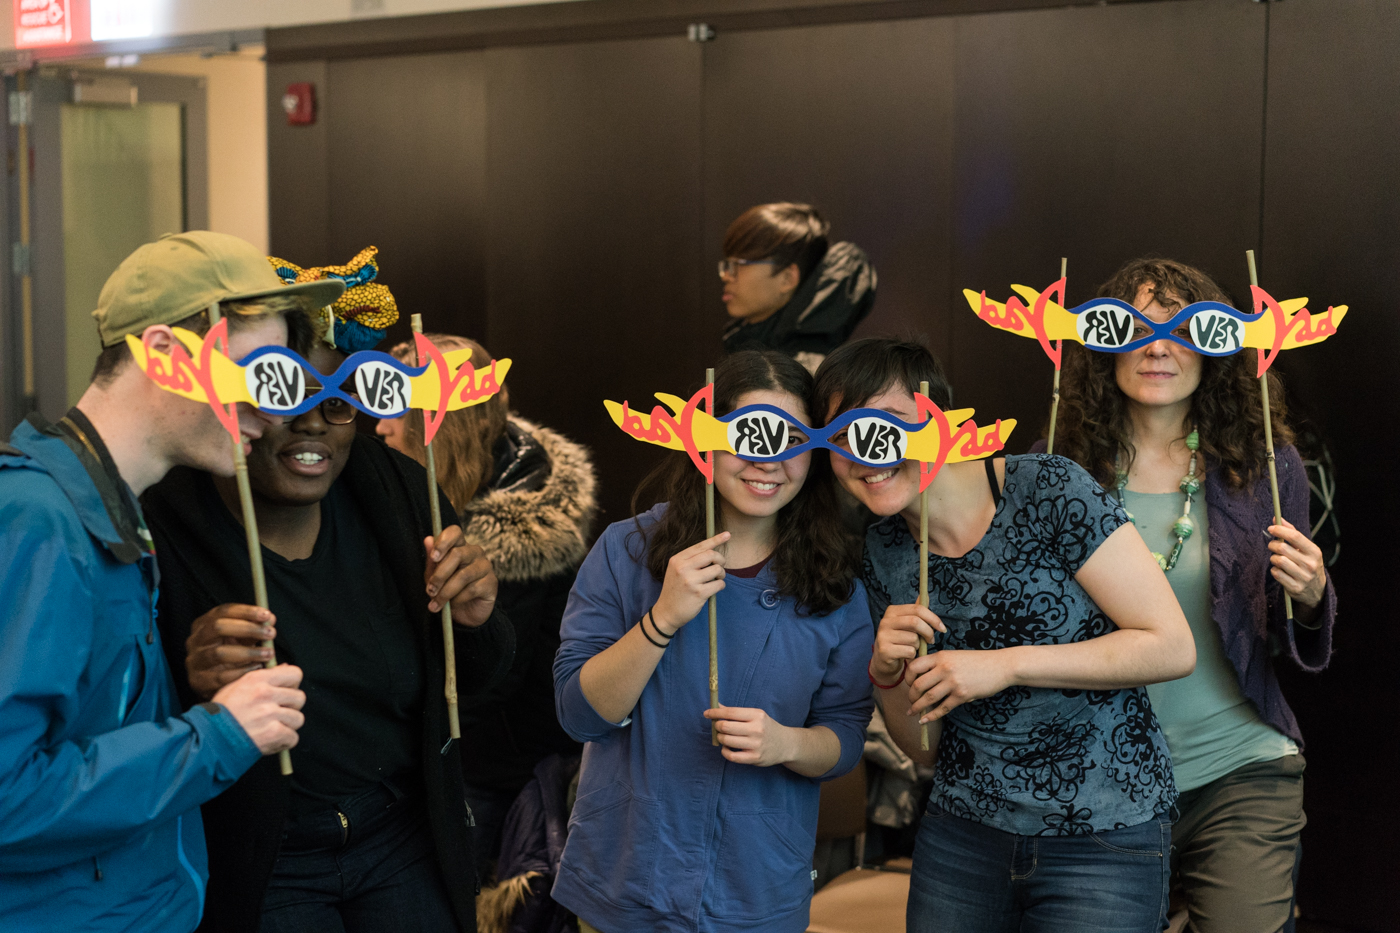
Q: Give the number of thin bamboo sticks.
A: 6